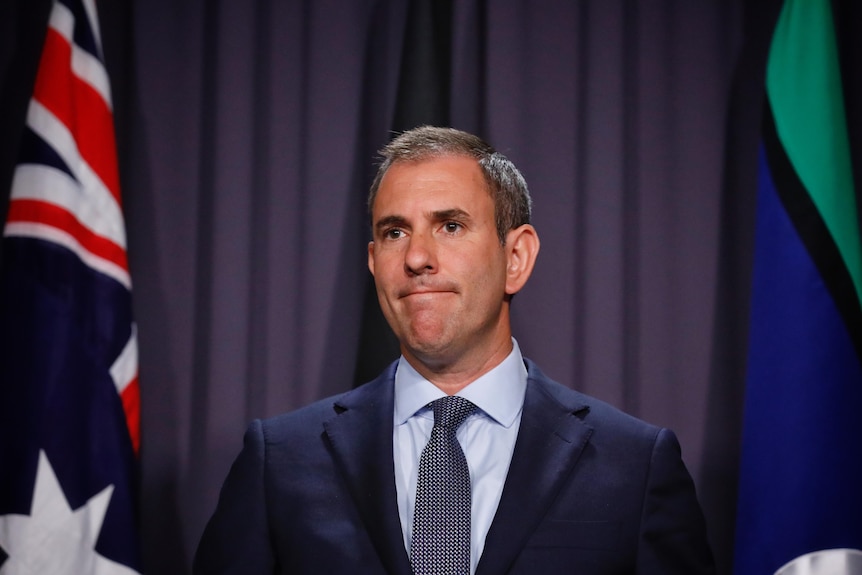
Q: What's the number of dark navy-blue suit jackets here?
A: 1